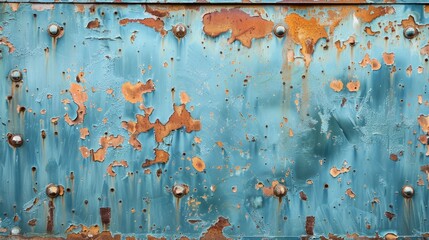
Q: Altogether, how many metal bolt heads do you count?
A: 10